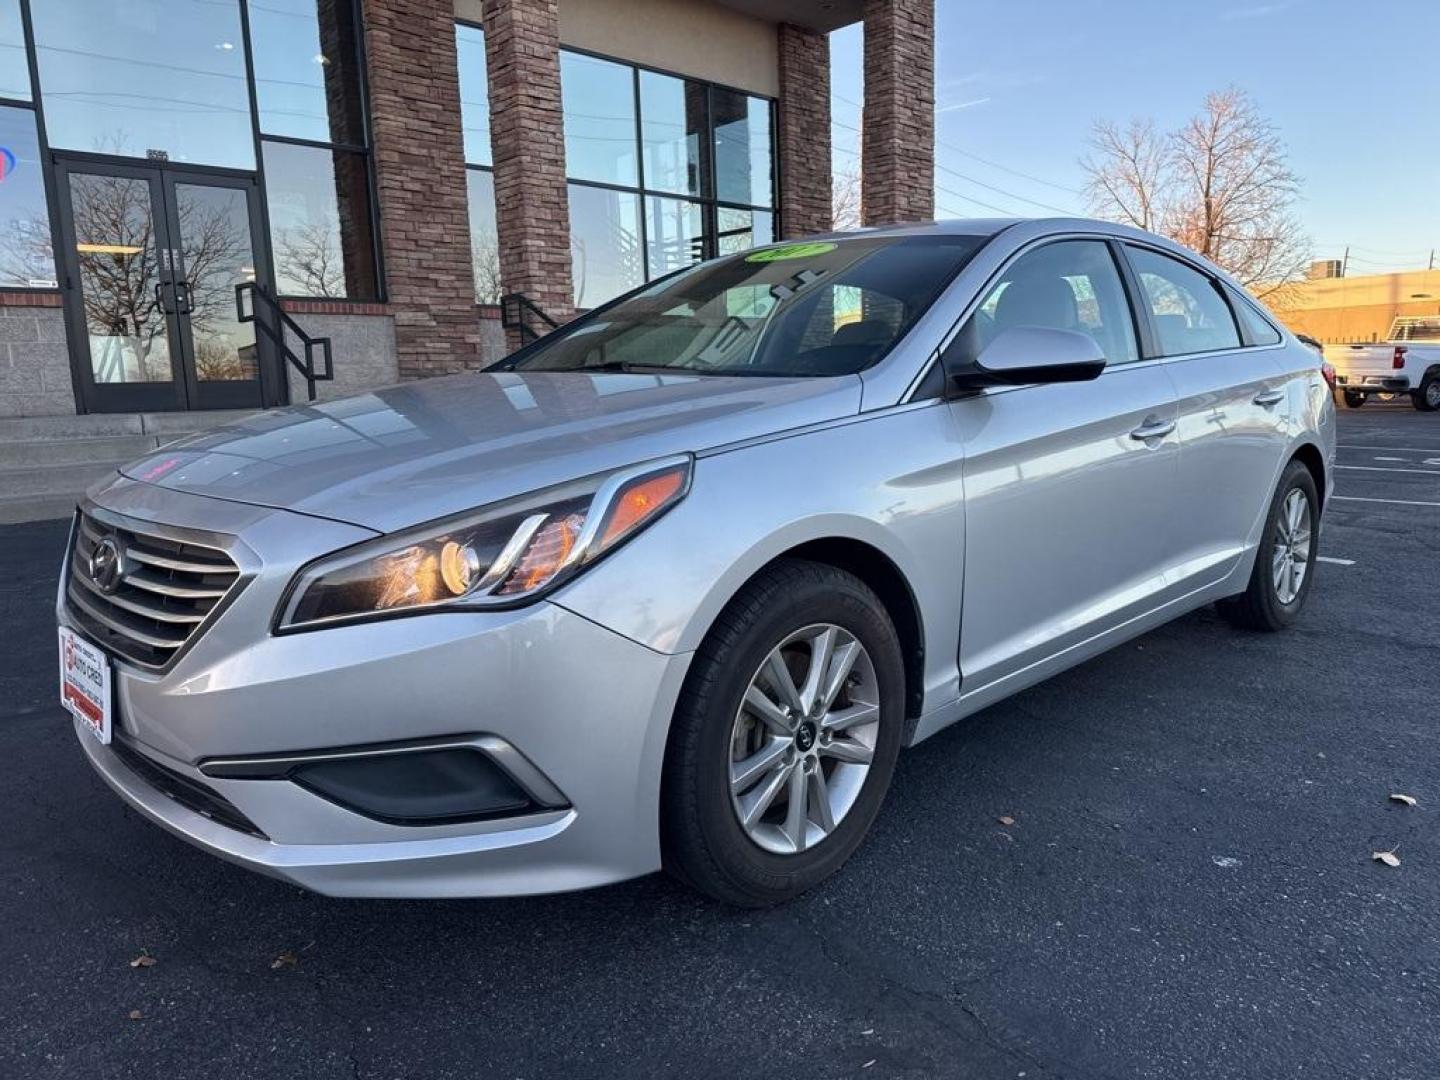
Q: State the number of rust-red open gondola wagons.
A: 0